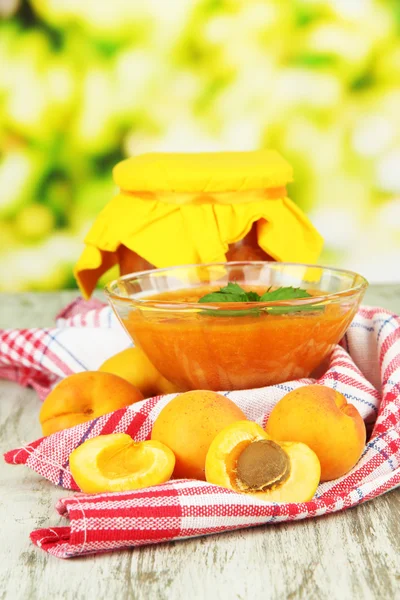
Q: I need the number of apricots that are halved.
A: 2